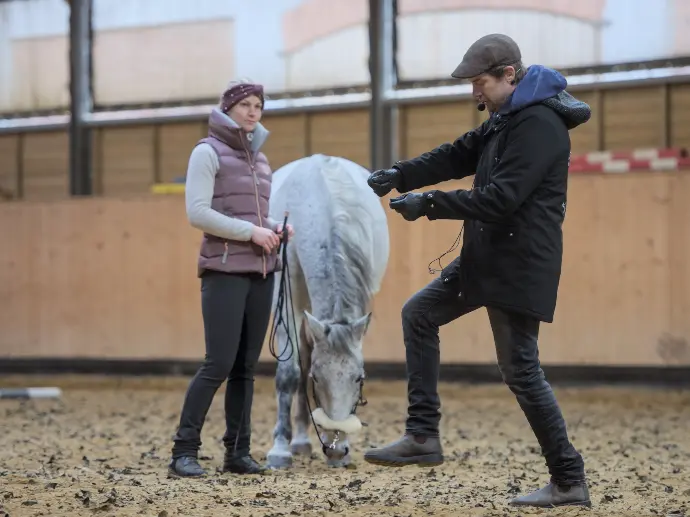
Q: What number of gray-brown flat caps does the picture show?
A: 1